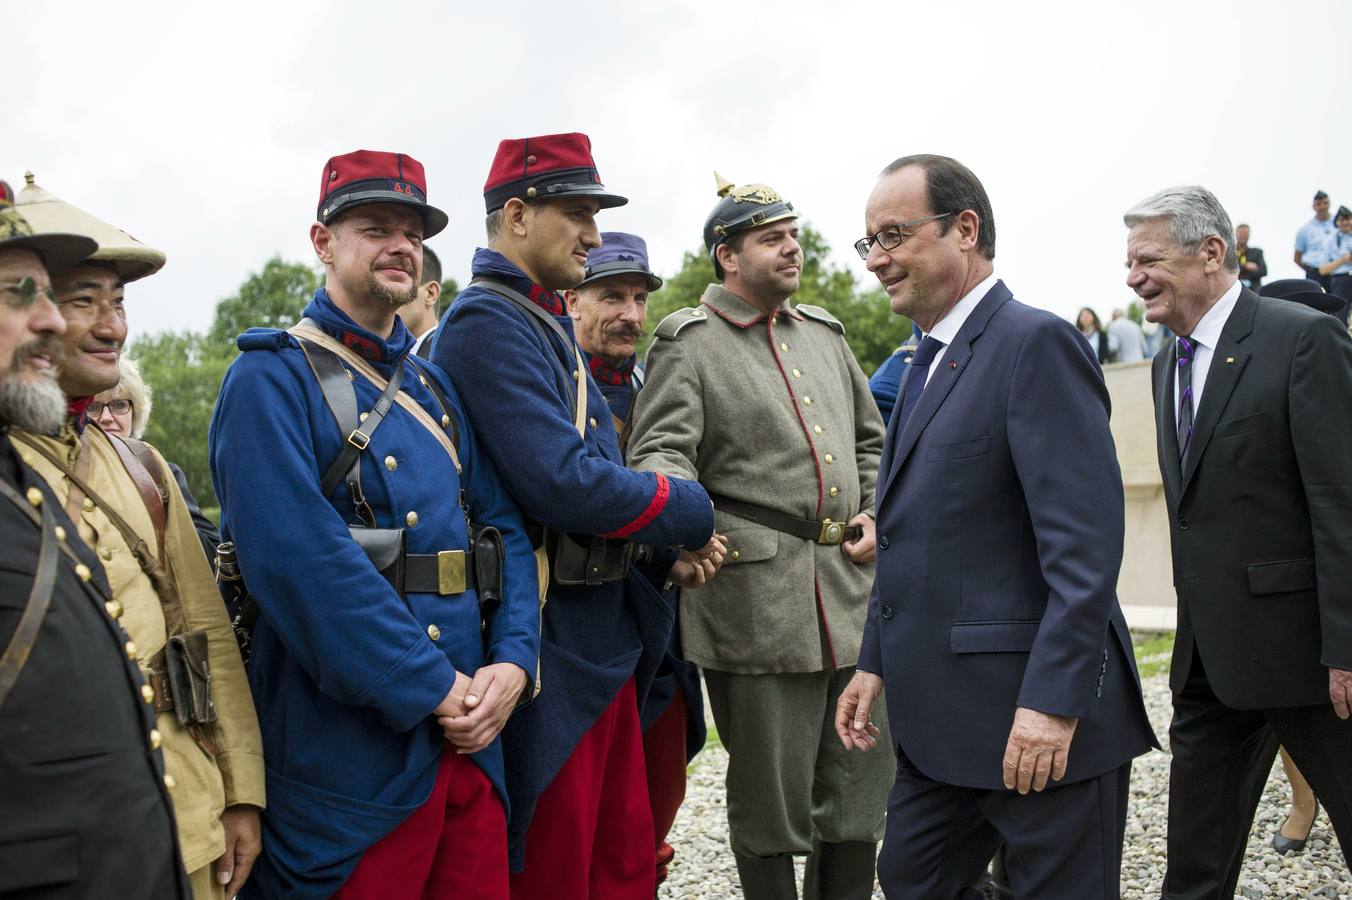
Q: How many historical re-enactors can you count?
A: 6